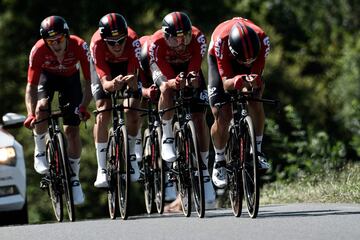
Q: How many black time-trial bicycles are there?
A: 5